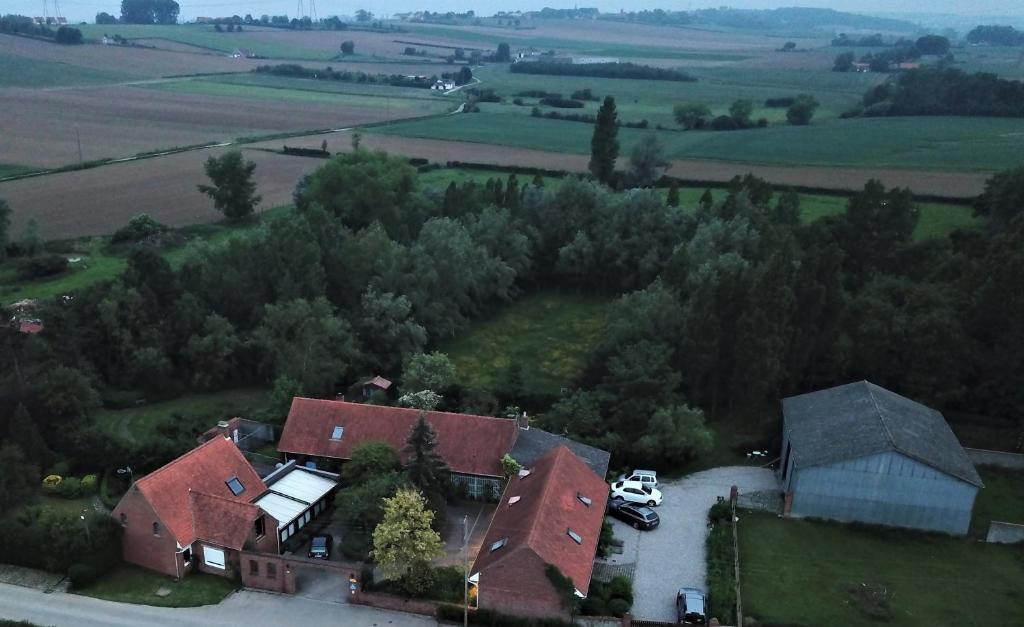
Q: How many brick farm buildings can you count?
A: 3